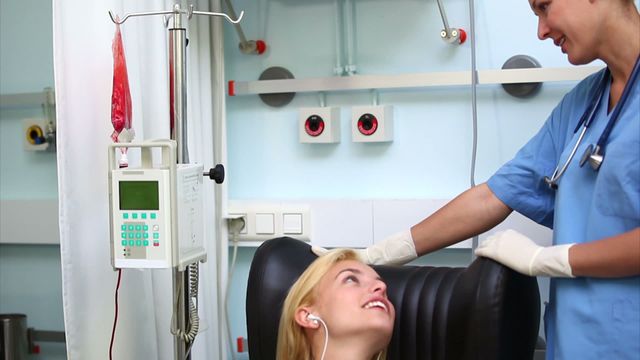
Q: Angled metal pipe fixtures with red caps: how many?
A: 2